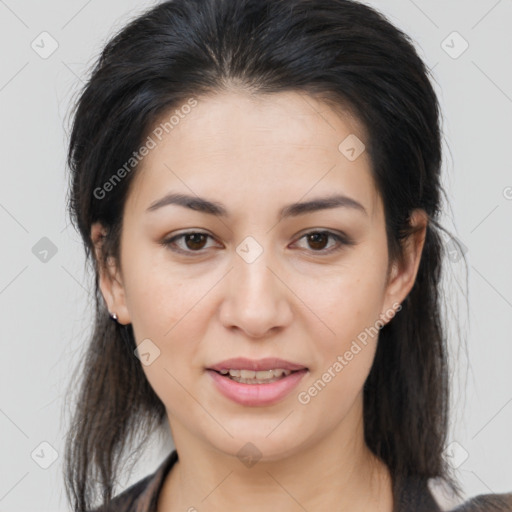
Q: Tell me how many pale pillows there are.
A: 0